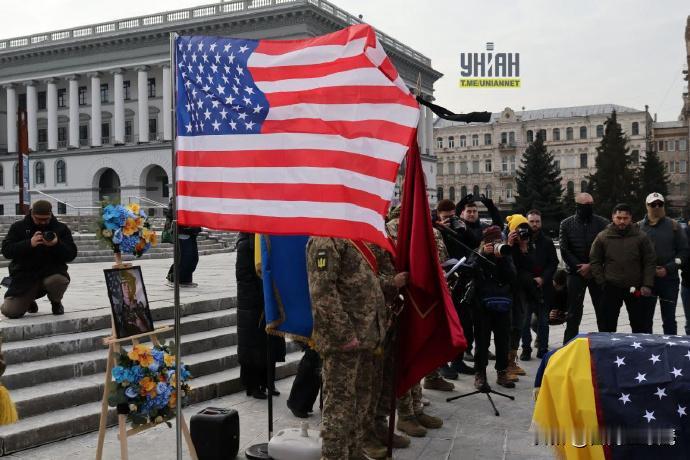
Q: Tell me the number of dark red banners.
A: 1